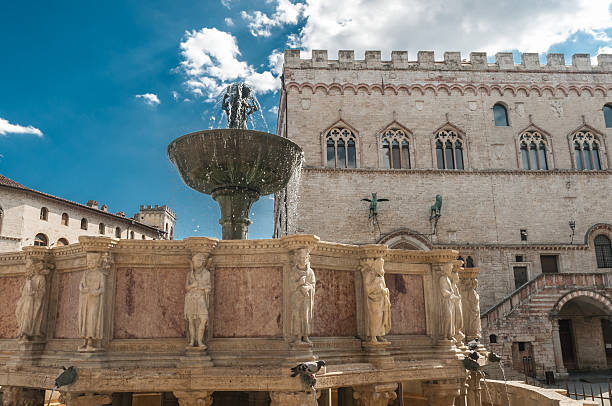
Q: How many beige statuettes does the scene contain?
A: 8